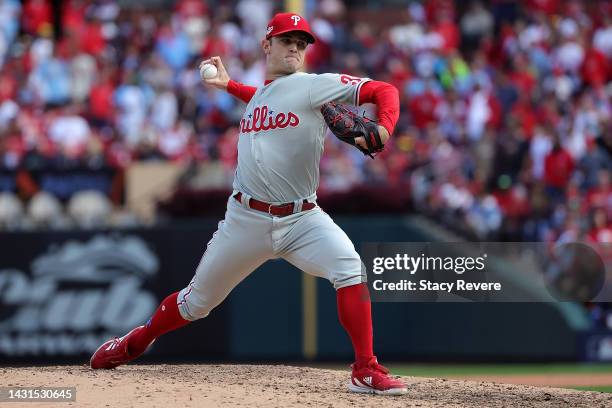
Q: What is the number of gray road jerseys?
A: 1